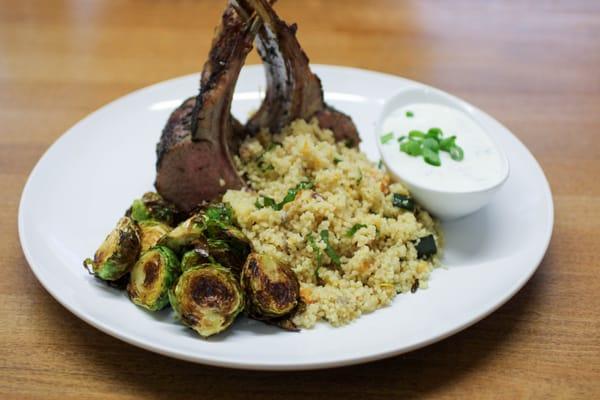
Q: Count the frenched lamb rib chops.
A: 2